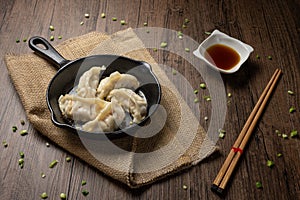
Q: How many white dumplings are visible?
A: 5